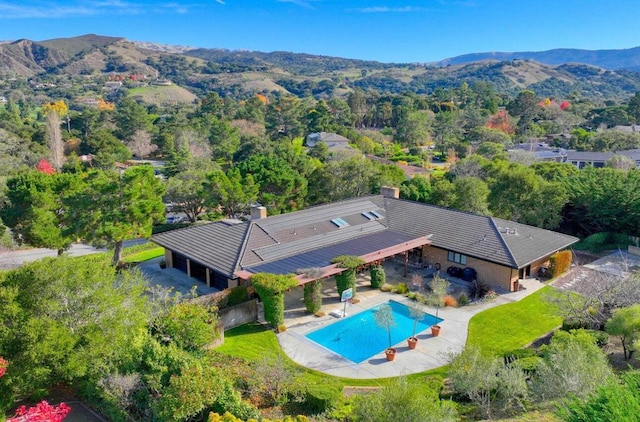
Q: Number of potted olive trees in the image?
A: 3